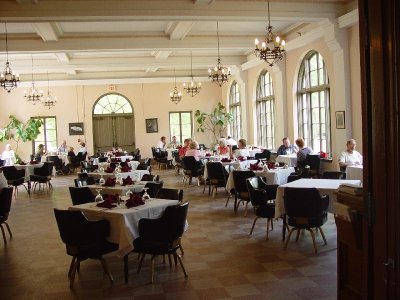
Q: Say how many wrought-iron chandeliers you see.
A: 7